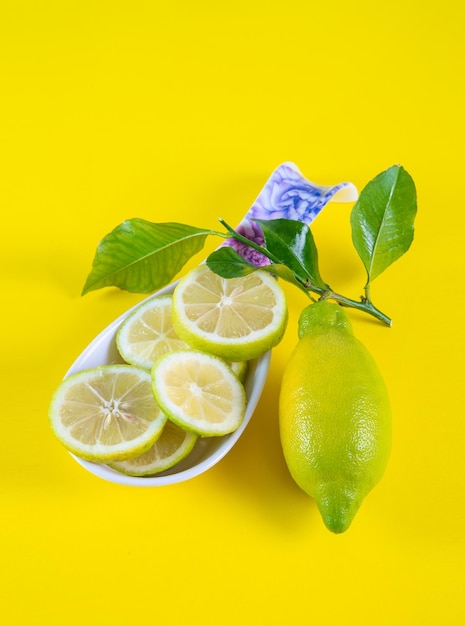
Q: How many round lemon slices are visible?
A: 5